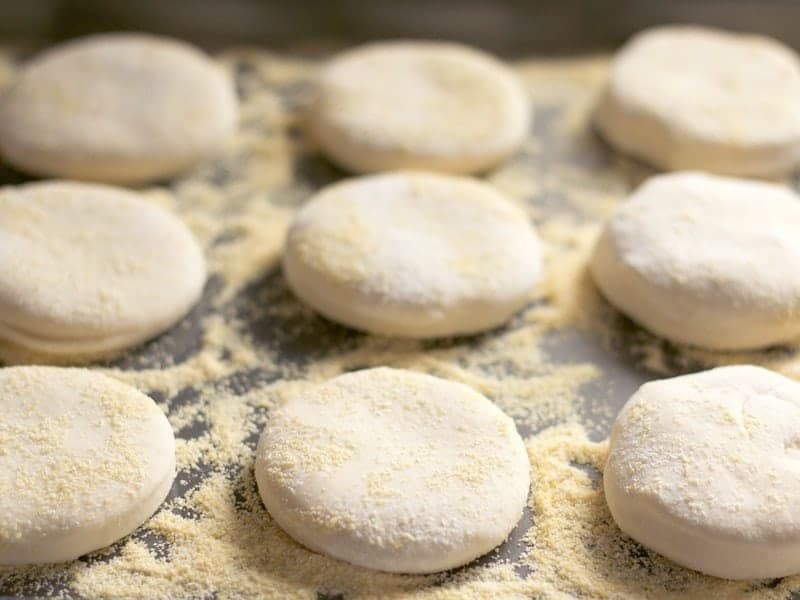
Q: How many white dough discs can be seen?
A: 9